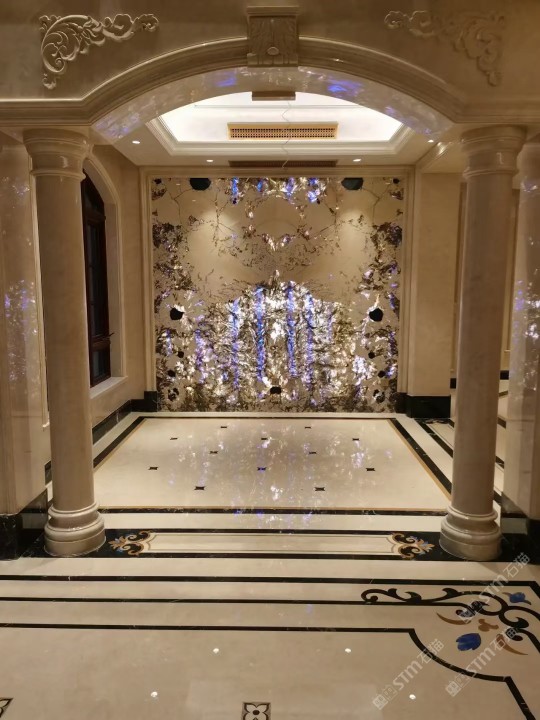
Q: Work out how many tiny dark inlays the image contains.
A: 12